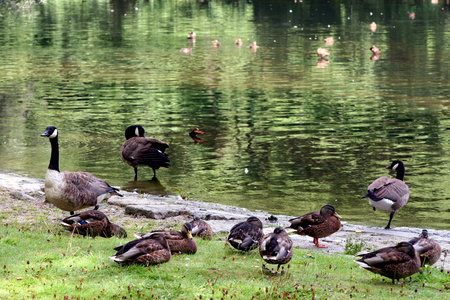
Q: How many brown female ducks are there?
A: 9